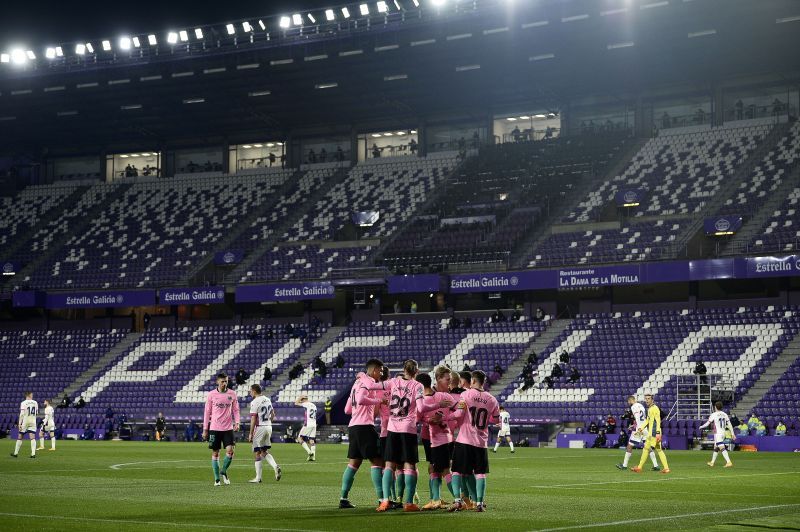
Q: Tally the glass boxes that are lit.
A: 4